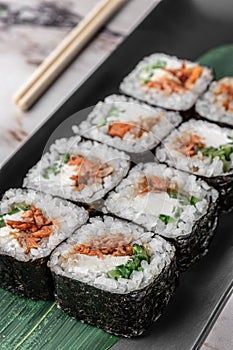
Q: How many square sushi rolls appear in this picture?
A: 8